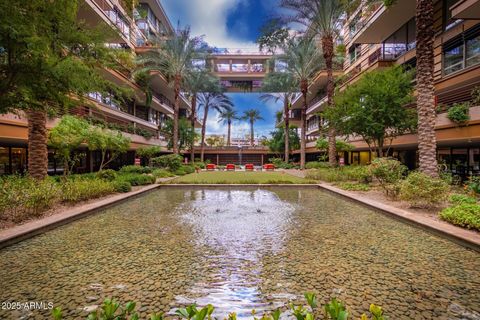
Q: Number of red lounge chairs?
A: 4